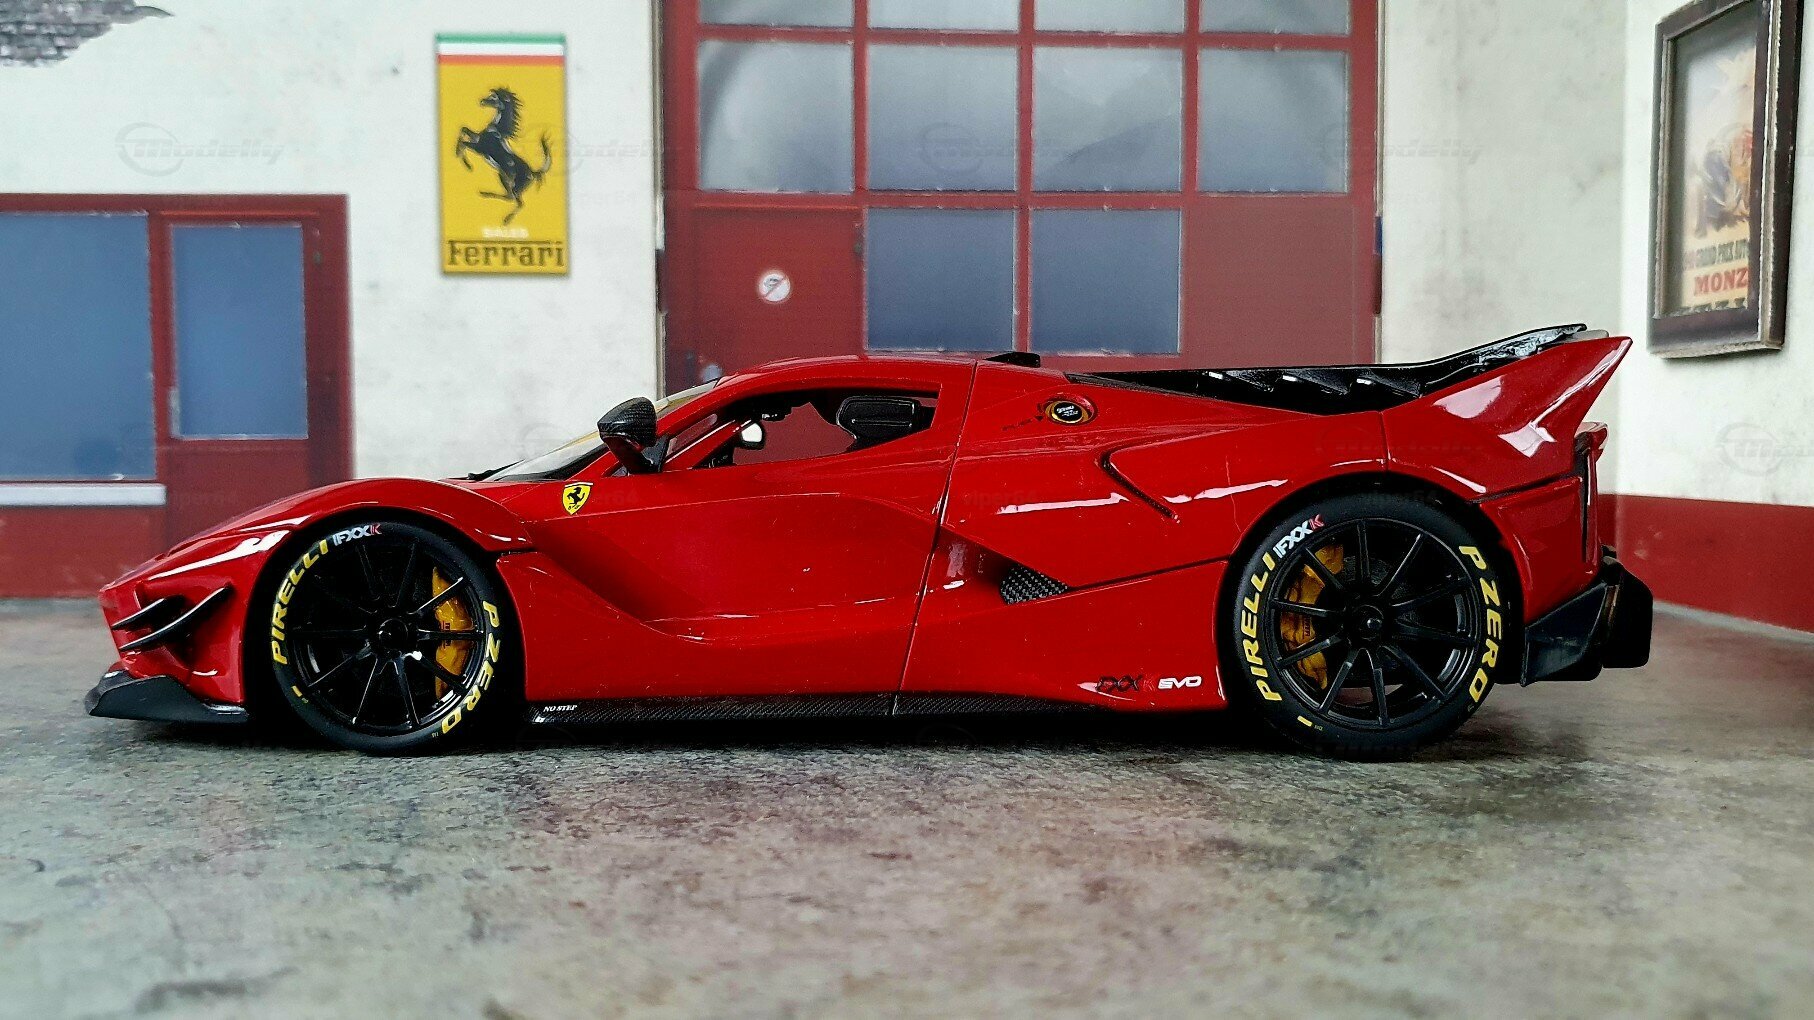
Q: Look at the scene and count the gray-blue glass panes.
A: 12